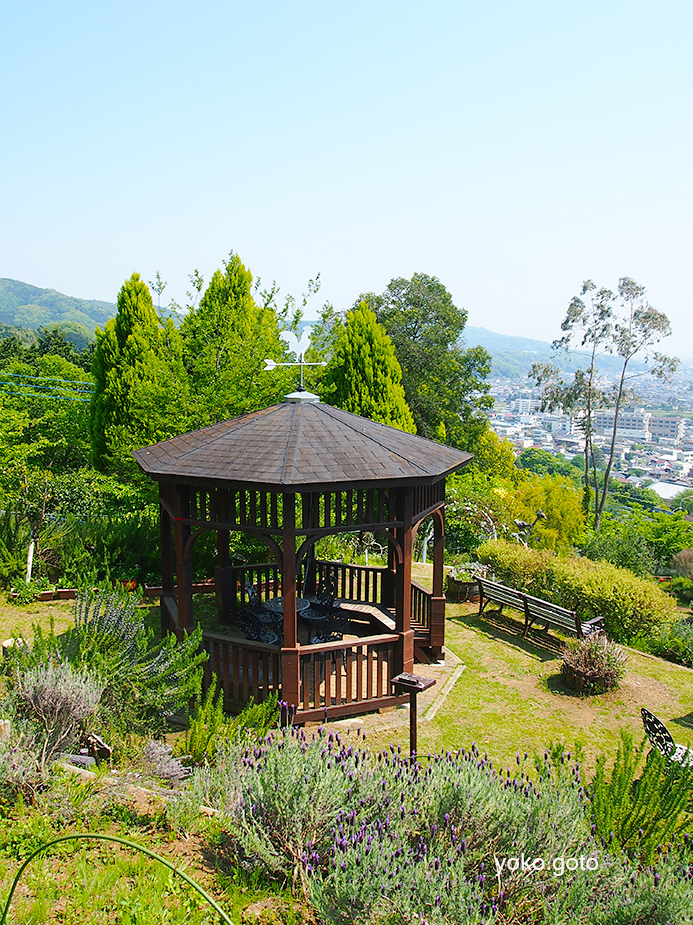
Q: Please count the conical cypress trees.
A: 3